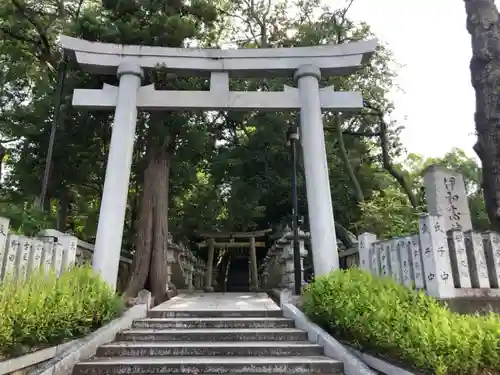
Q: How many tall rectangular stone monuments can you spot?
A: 1